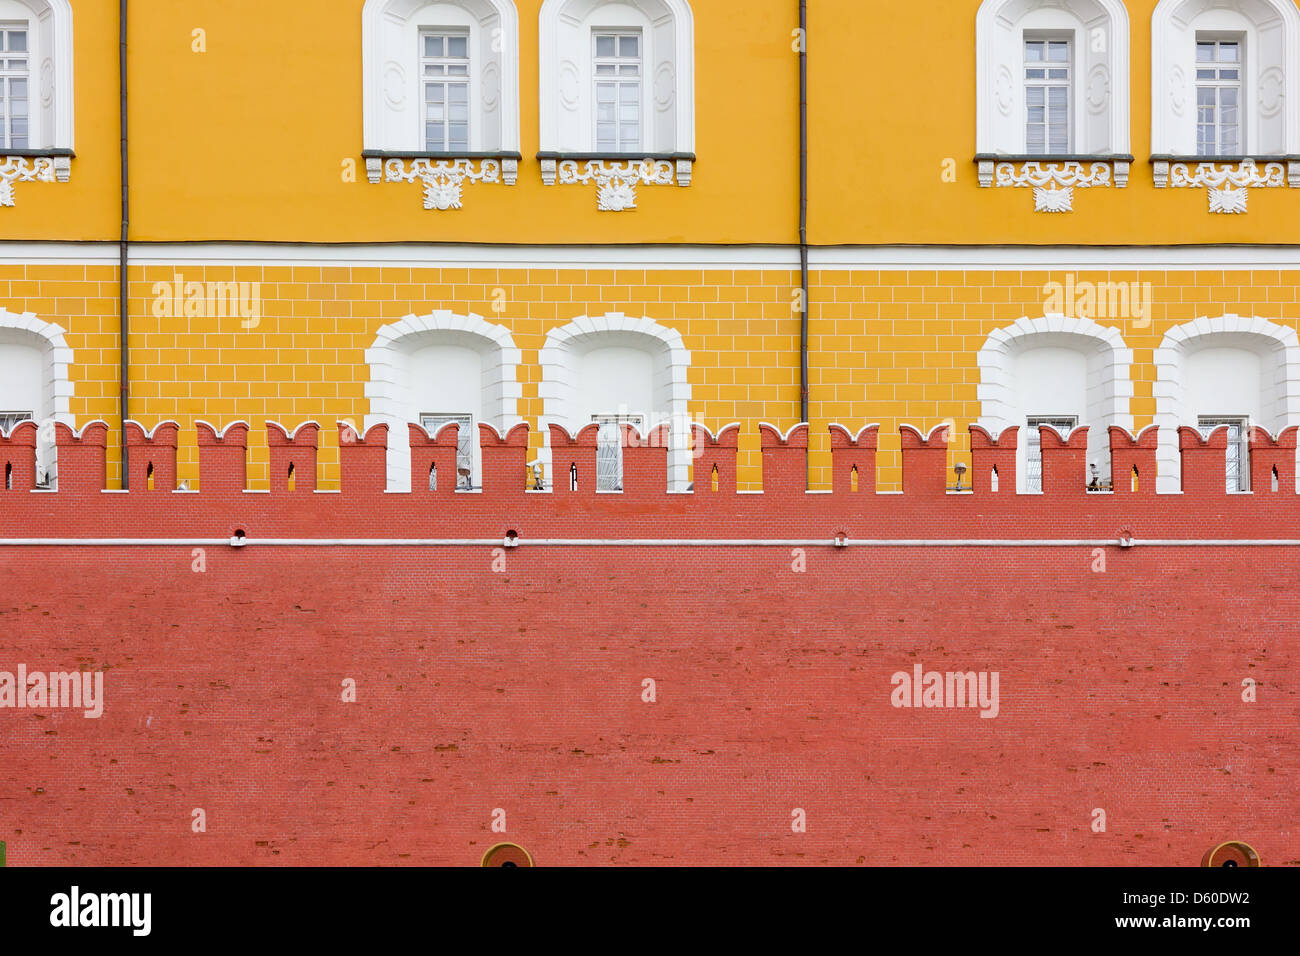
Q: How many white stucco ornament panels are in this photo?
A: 5